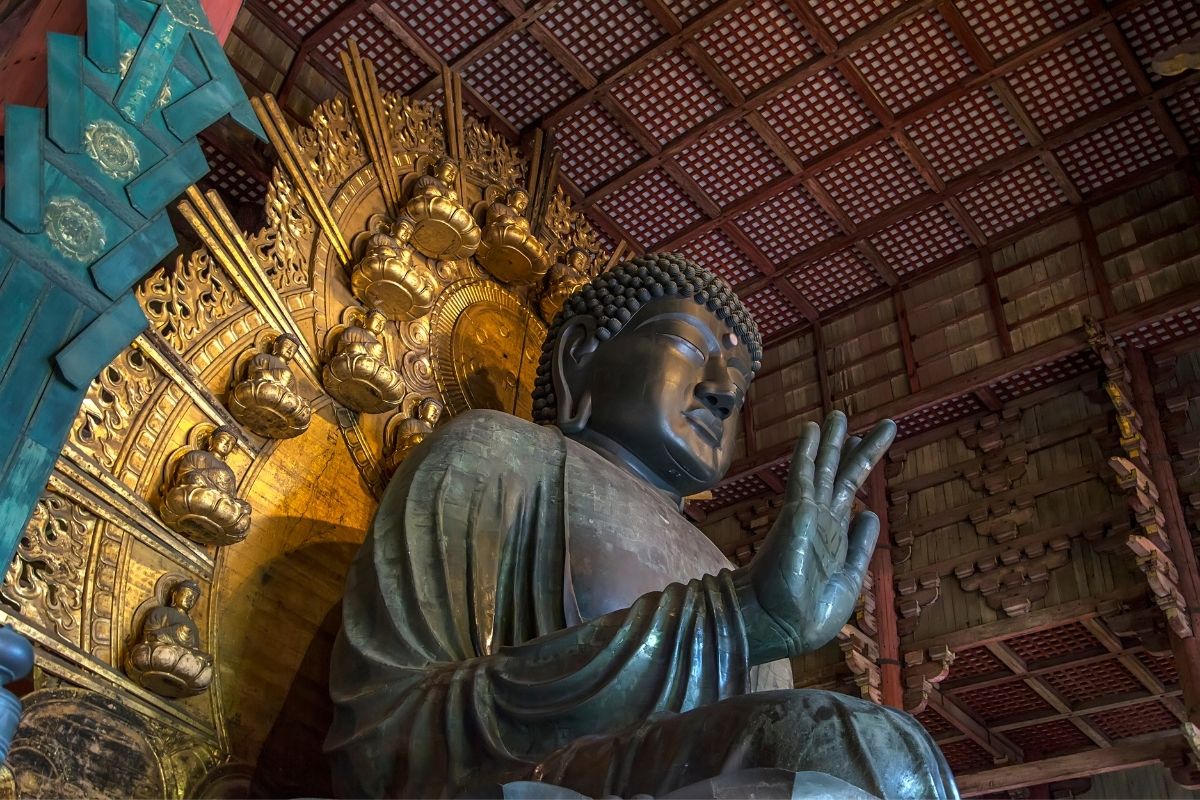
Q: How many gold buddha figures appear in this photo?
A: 9